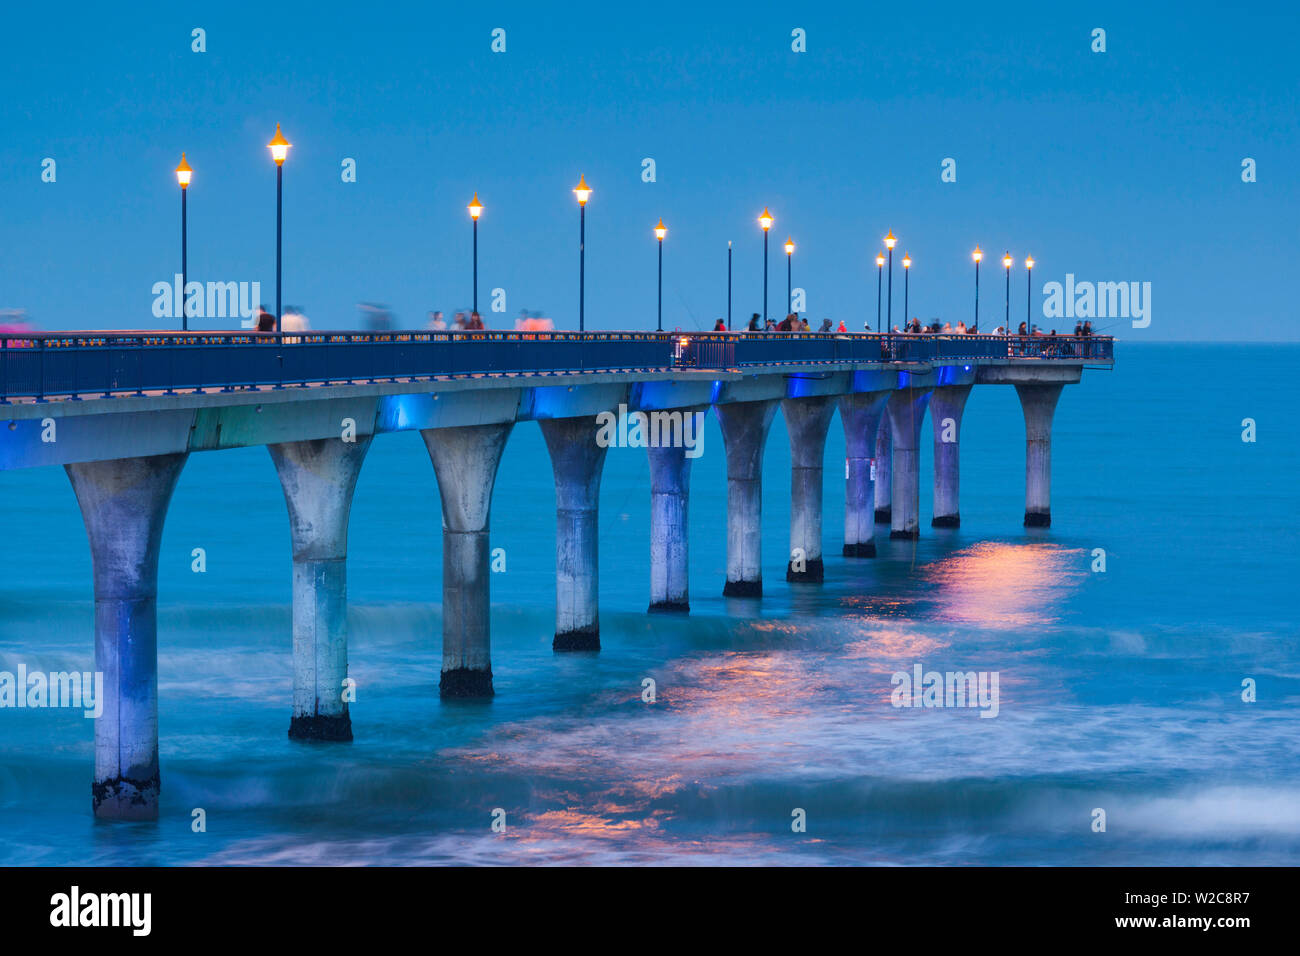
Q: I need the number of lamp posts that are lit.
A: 13